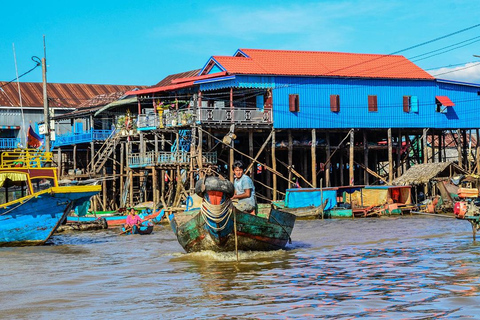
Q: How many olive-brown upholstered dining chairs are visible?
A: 0